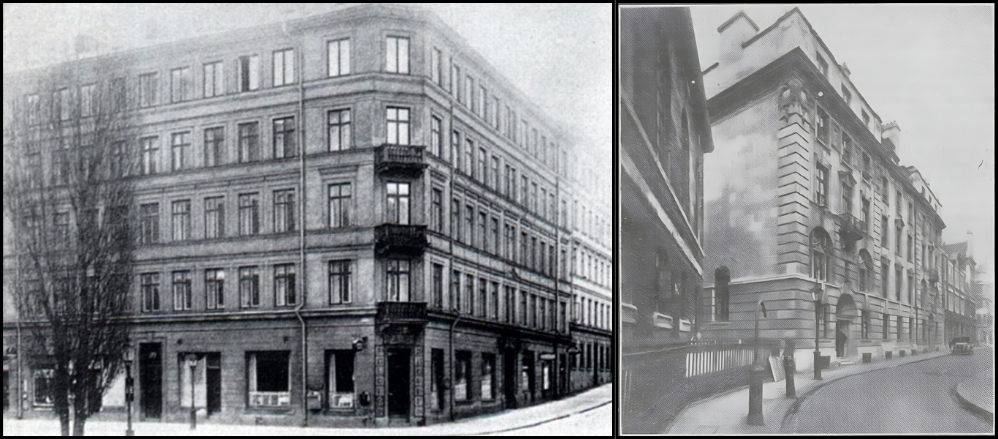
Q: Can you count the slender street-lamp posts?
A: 3